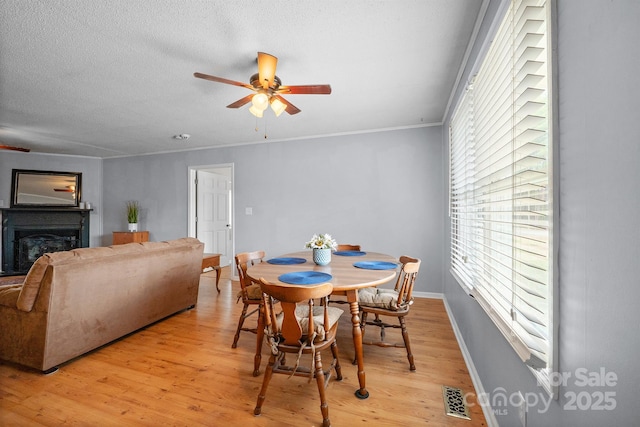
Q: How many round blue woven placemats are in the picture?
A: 4